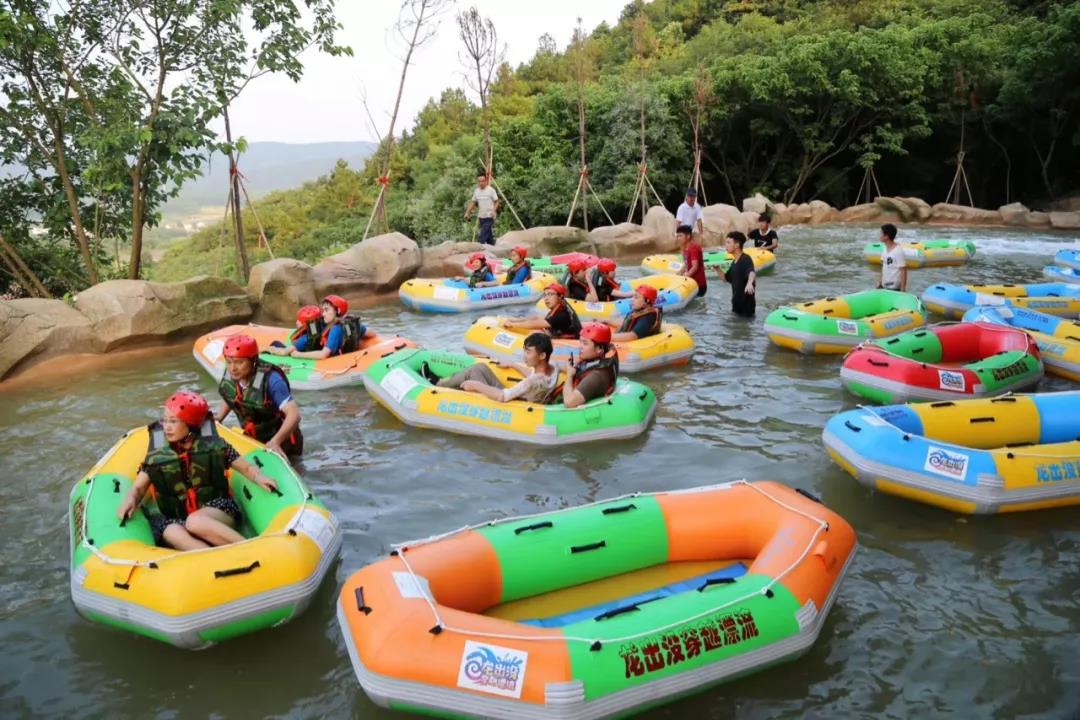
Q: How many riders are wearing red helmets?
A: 11